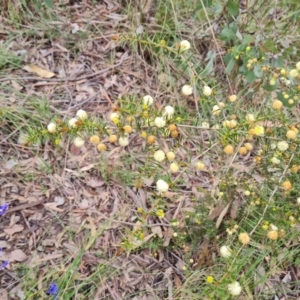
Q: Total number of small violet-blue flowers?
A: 3